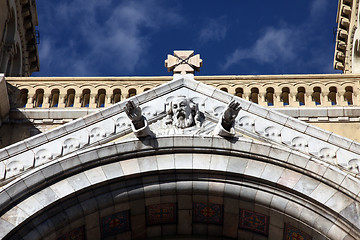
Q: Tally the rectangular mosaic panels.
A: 6